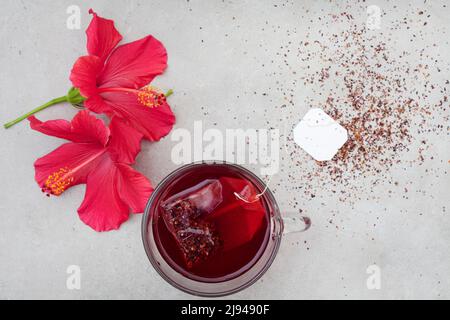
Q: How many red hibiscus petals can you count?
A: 10